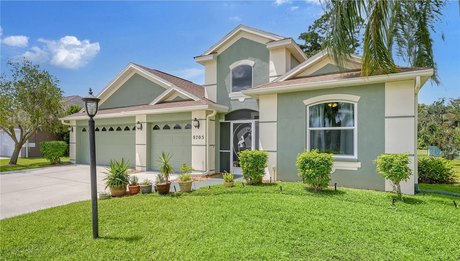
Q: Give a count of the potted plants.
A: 6